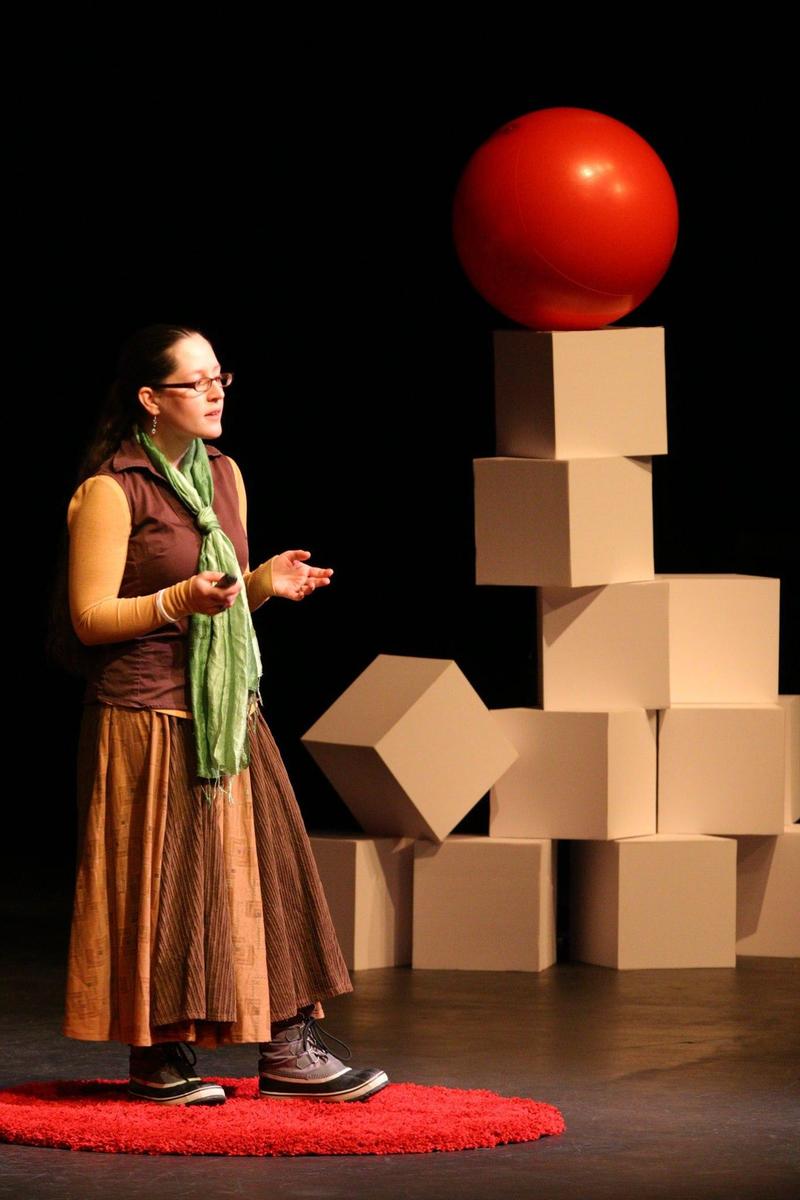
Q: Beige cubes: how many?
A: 12